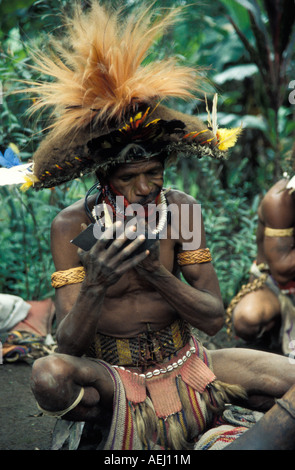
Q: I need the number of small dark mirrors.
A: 1